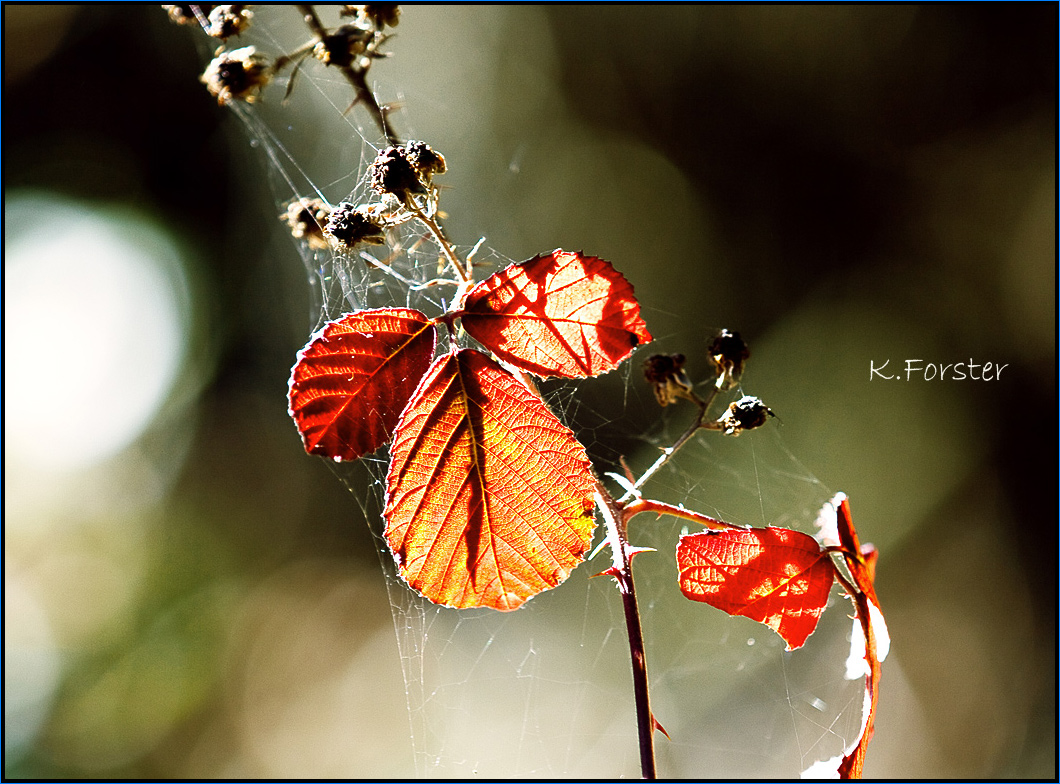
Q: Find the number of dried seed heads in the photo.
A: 12